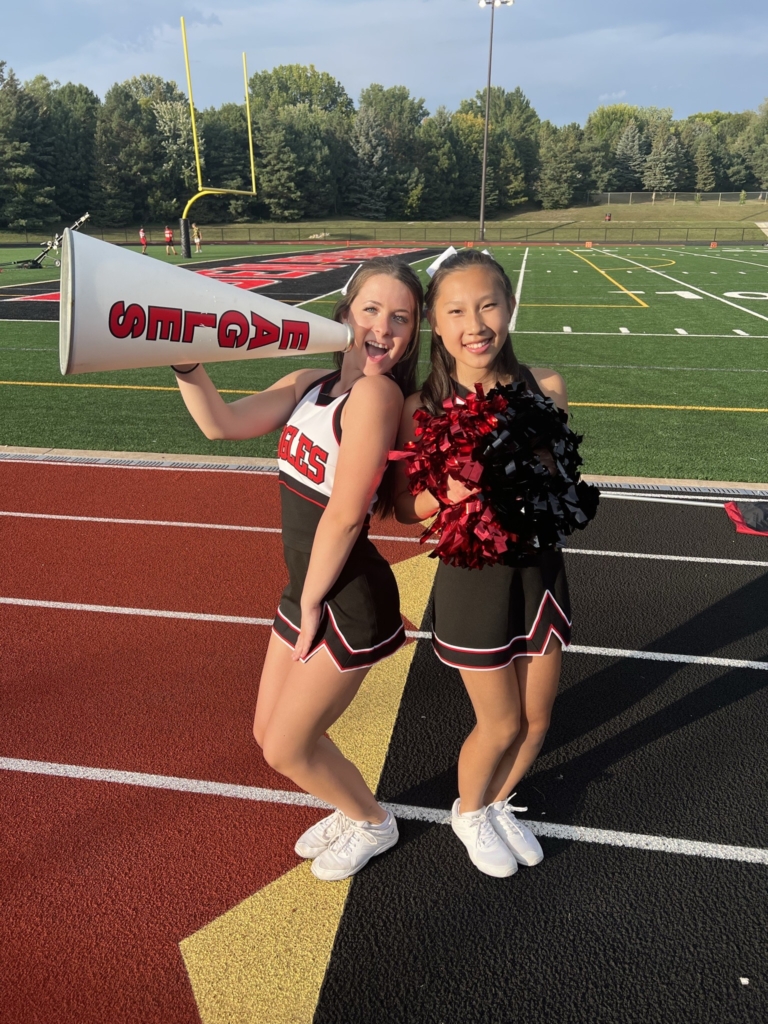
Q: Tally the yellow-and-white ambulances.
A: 0